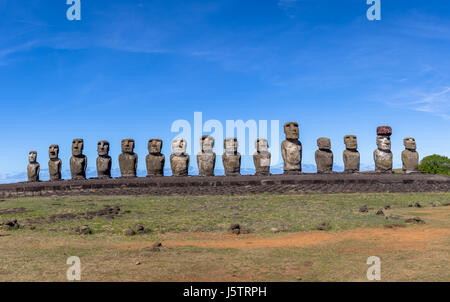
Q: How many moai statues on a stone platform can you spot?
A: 15